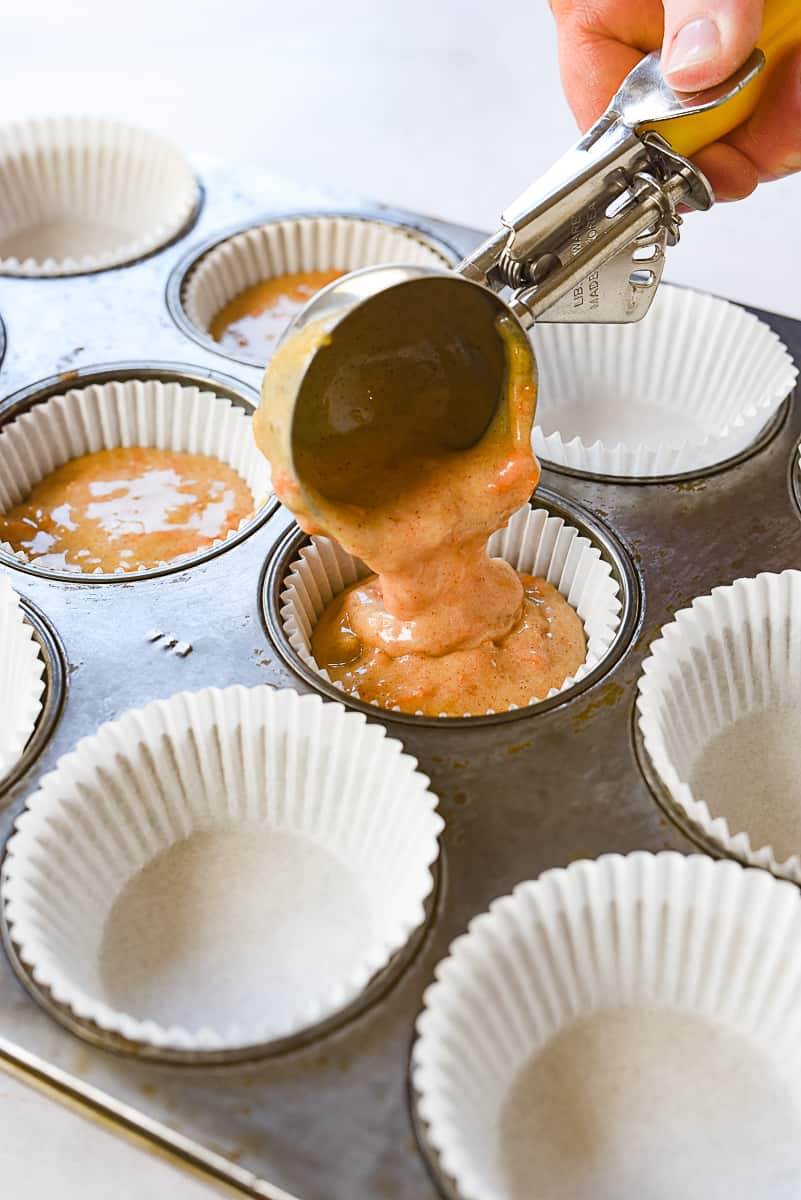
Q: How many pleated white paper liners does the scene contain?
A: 9